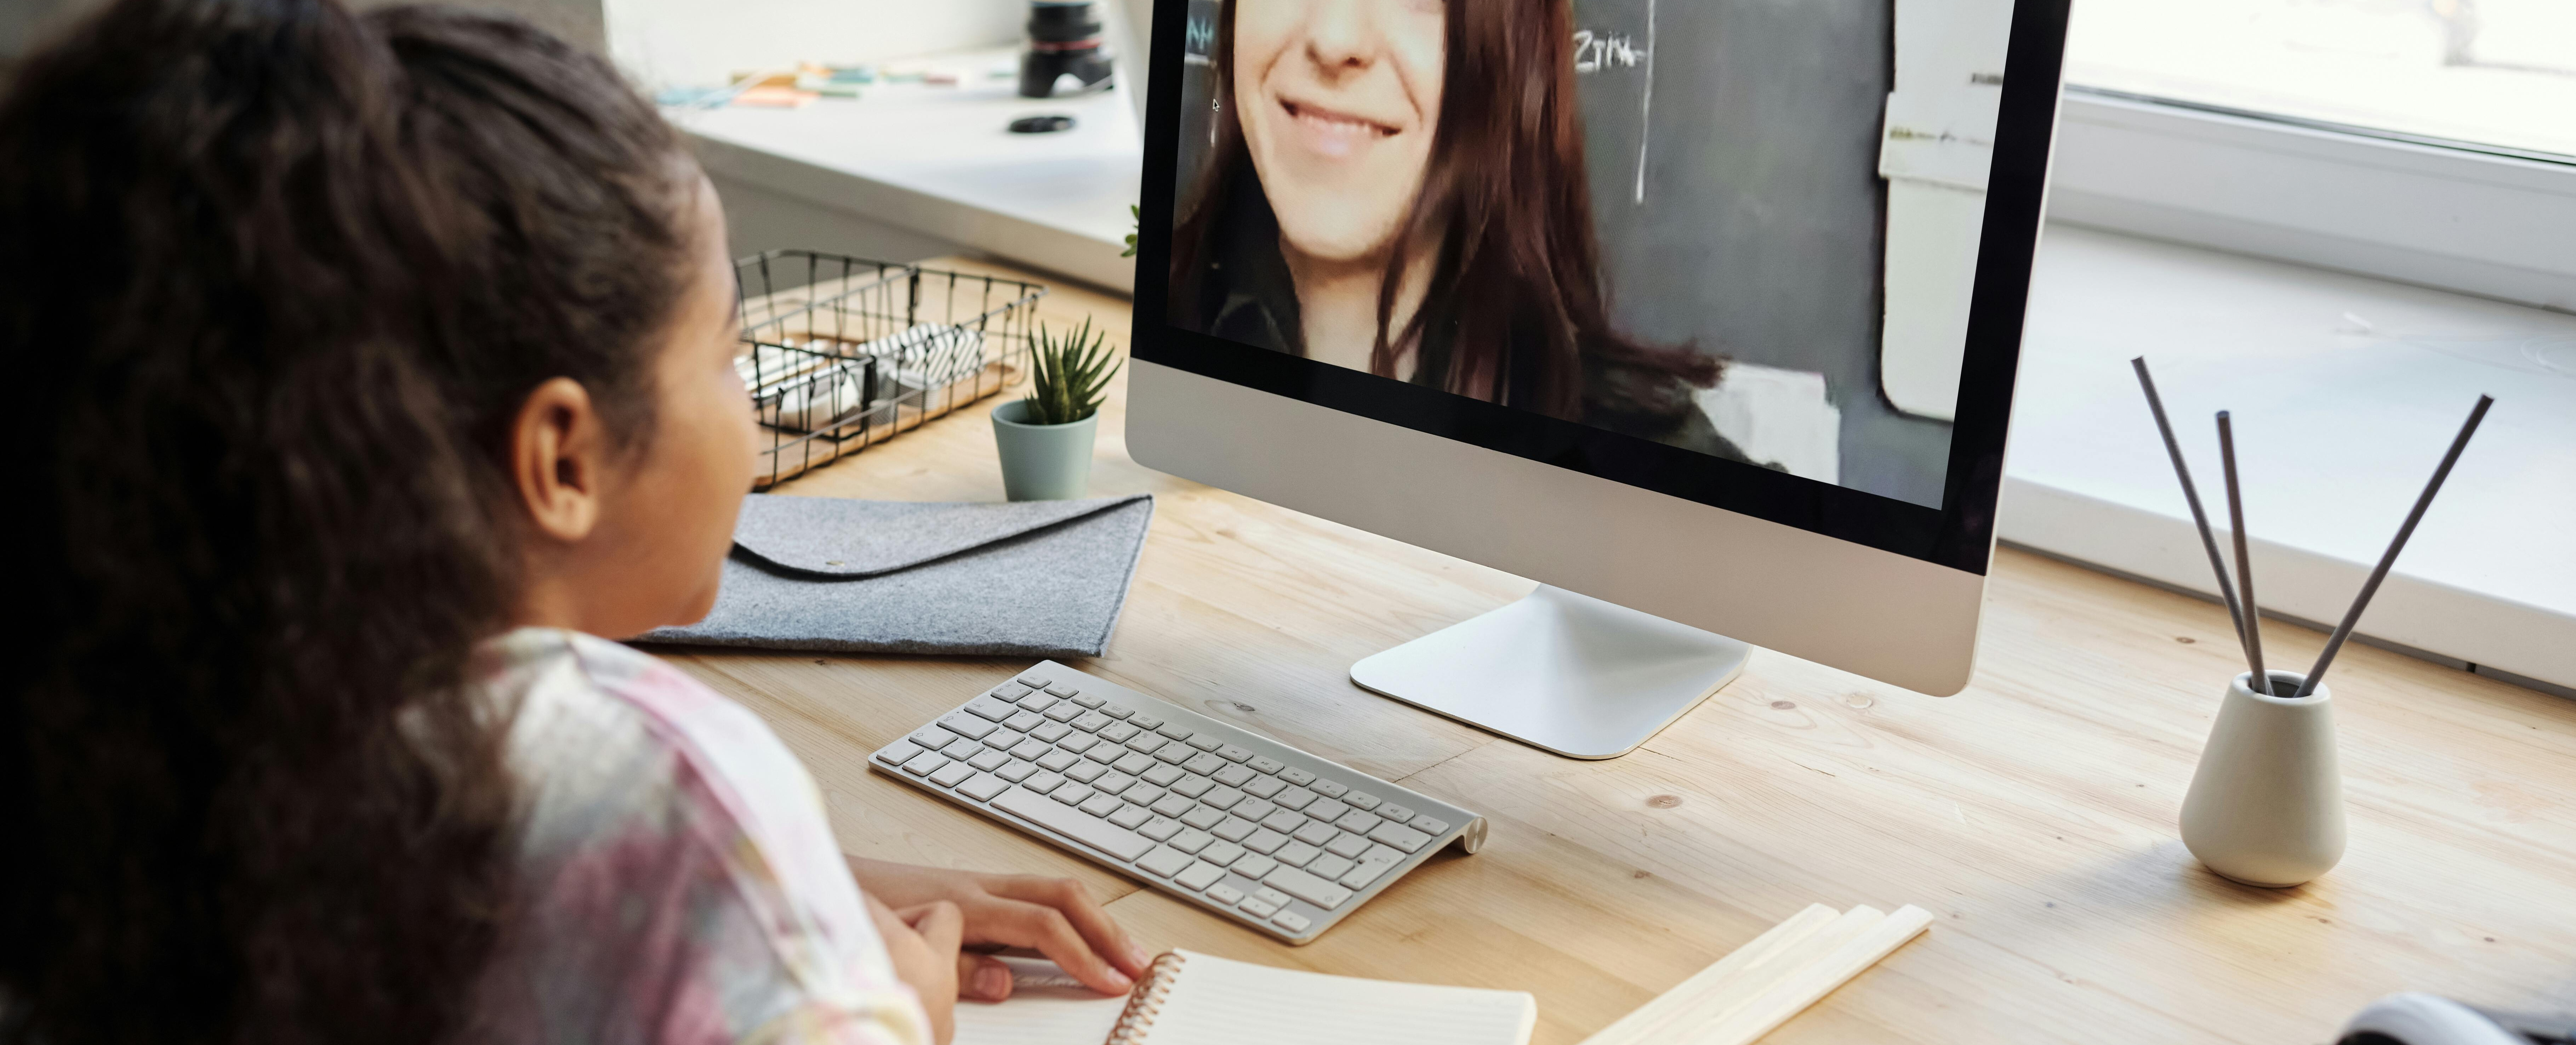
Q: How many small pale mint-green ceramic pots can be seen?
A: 1